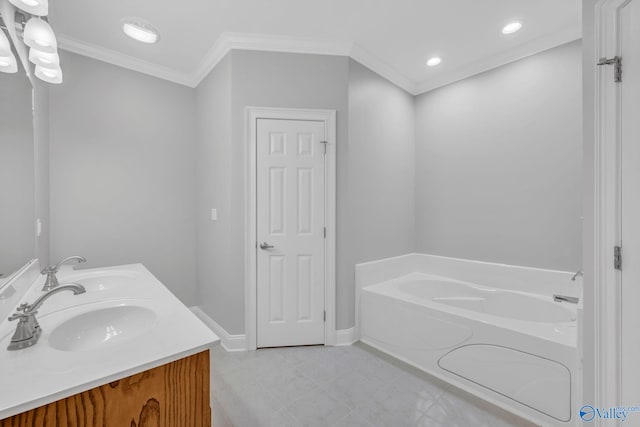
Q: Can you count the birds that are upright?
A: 0